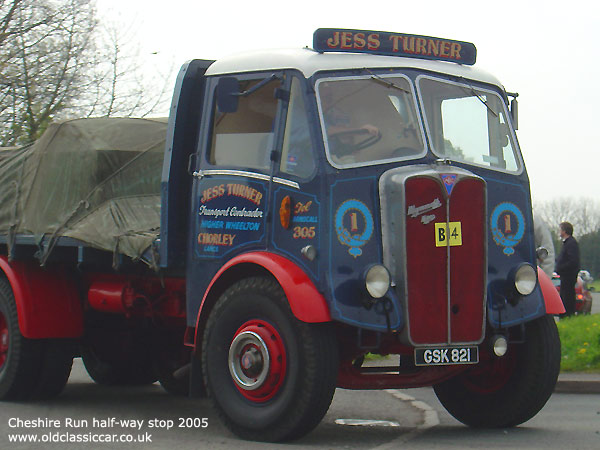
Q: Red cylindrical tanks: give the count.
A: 1